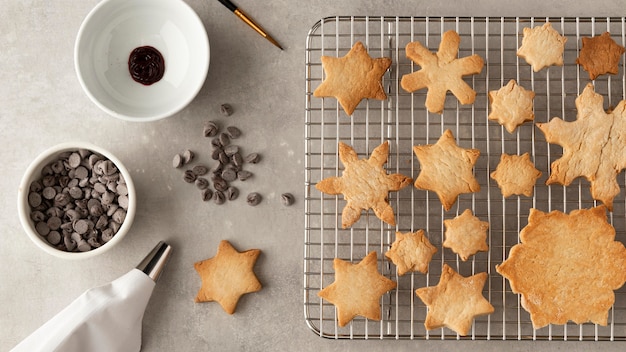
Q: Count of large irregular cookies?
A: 2